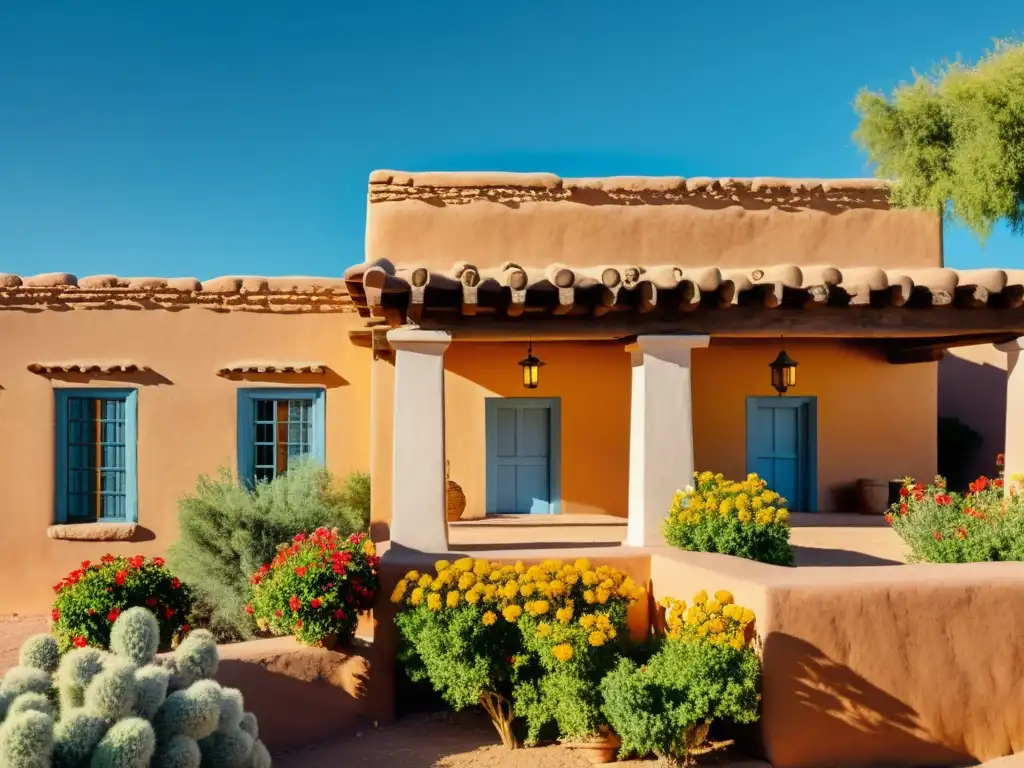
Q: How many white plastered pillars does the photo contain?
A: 3